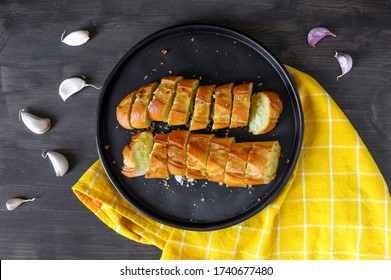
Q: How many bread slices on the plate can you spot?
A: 15